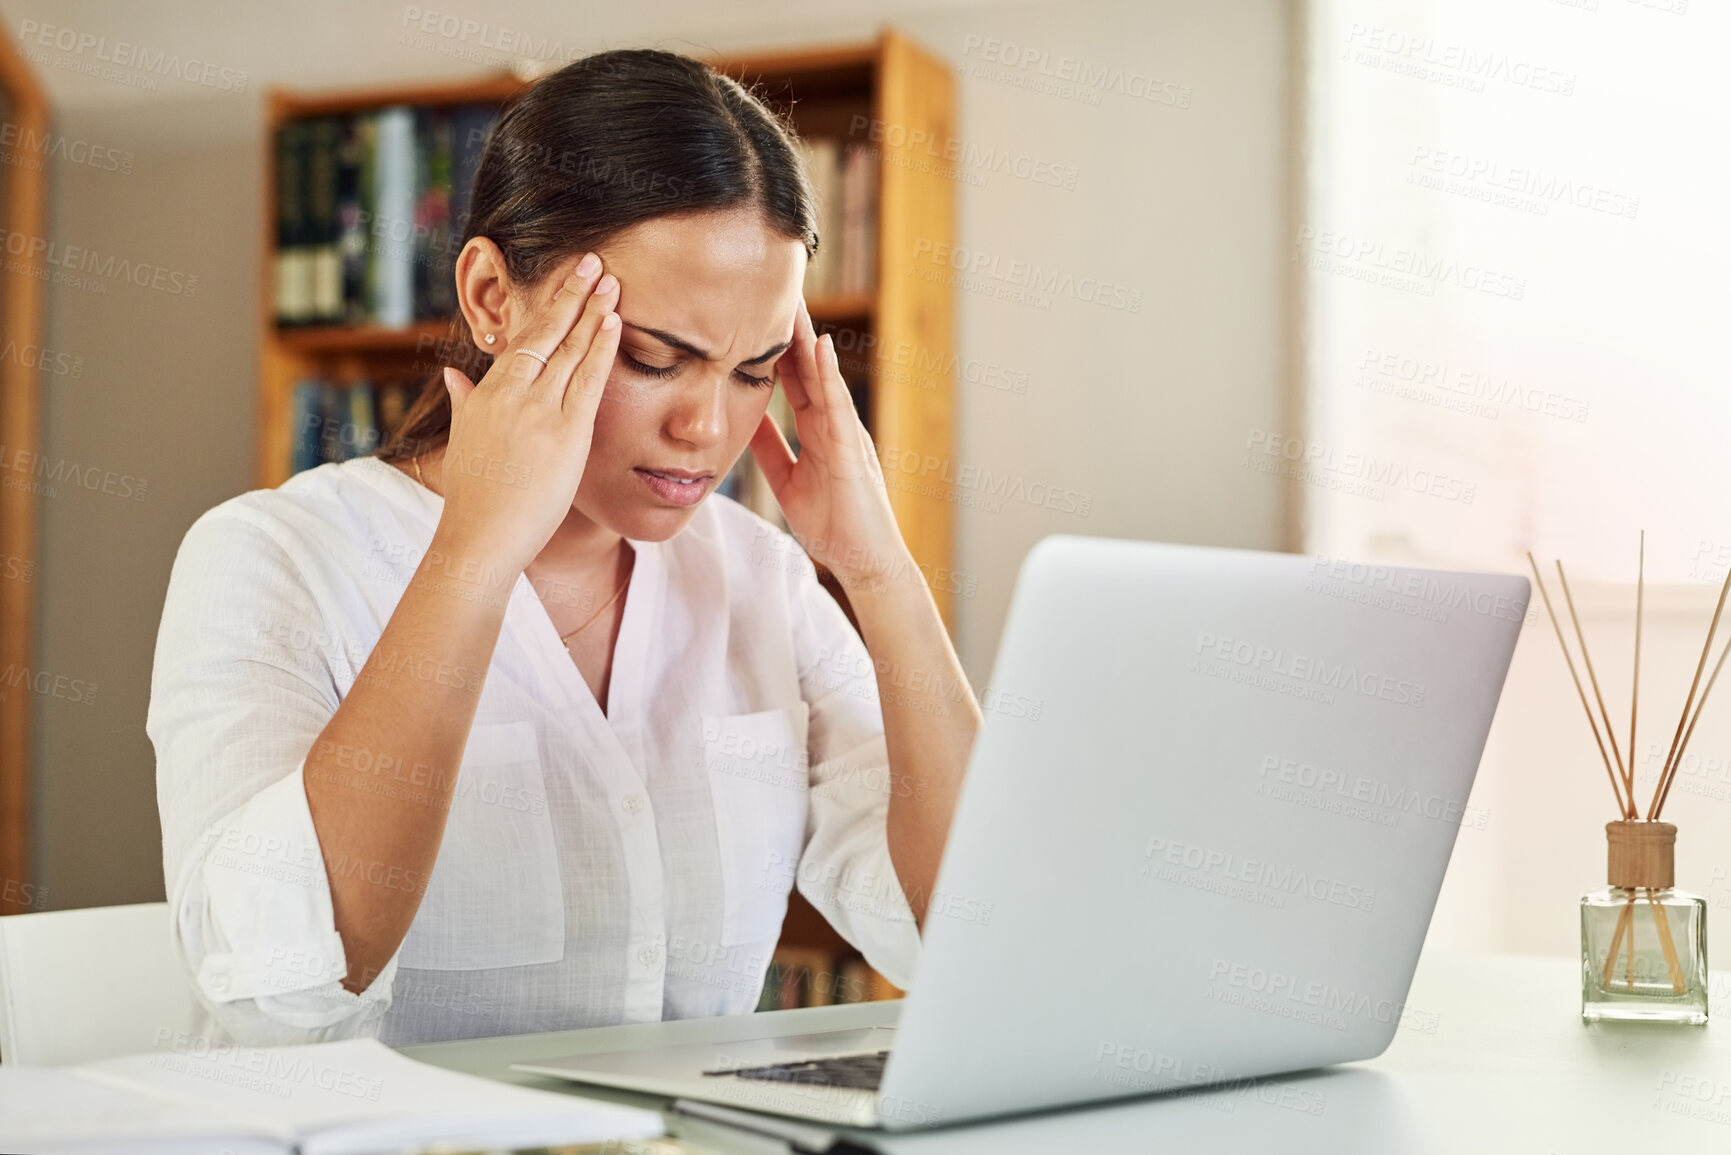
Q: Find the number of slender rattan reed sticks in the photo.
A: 5